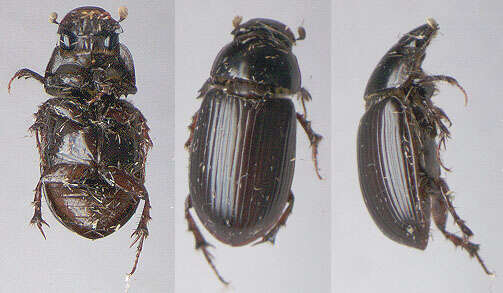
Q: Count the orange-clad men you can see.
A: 0